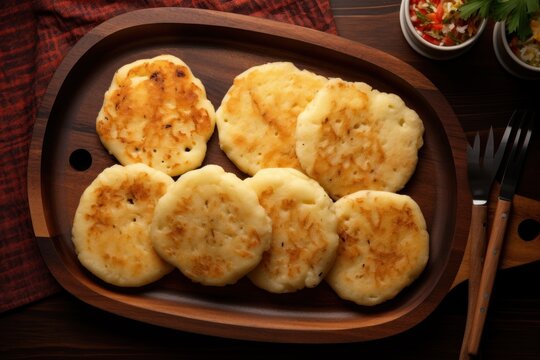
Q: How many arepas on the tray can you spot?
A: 7